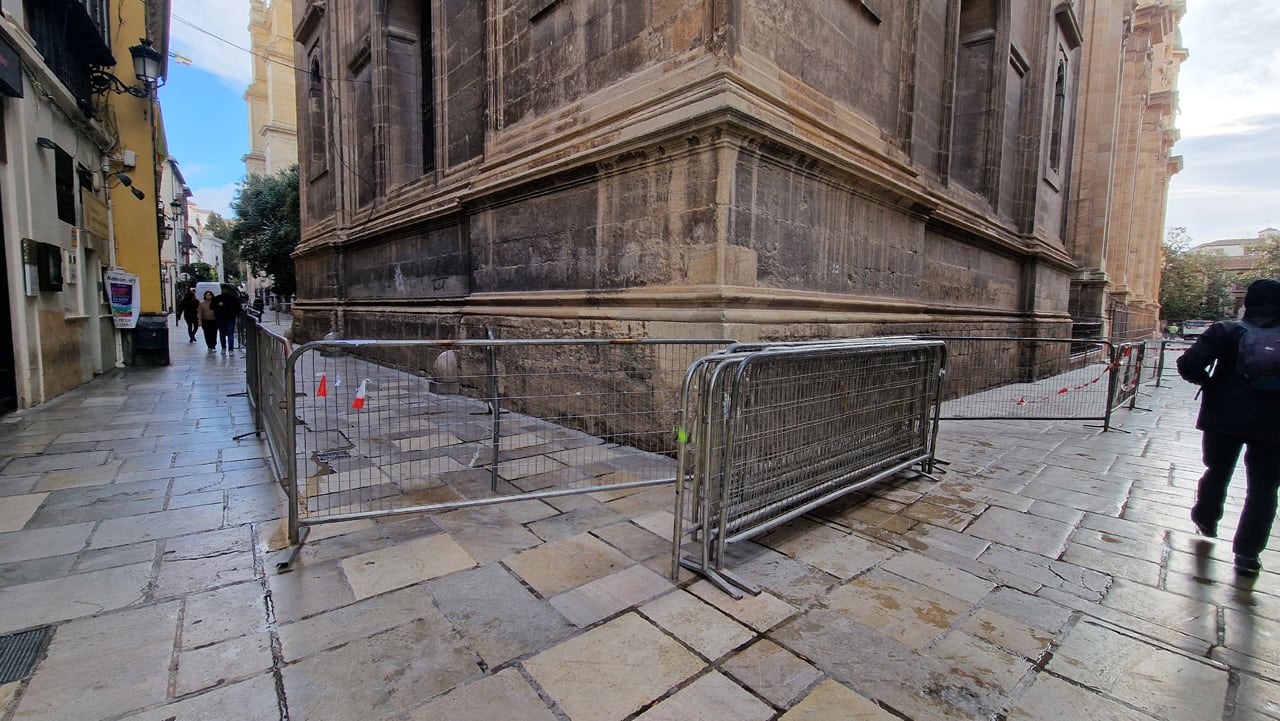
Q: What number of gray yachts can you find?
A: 0